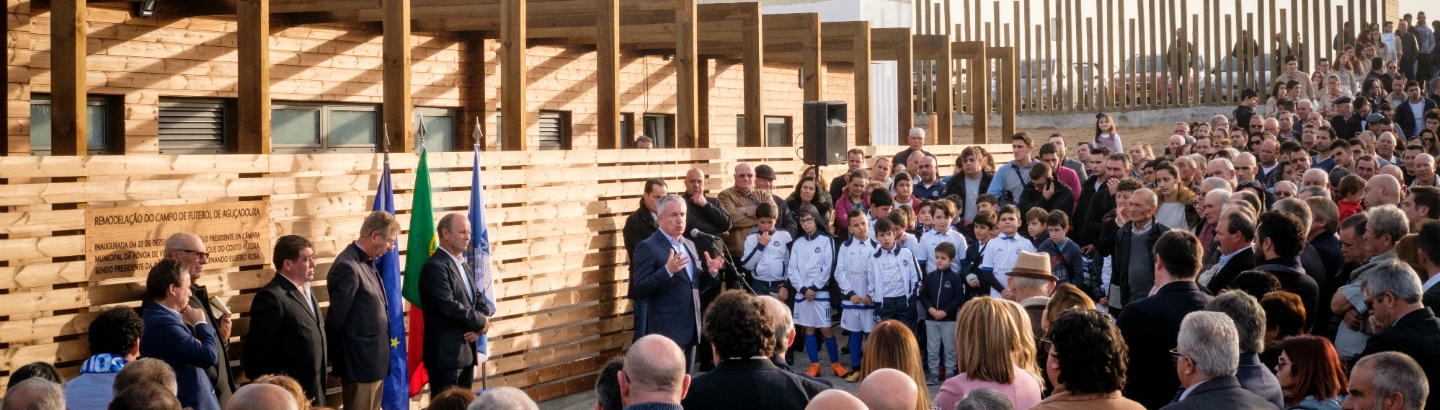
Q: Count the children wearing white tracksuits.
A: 4